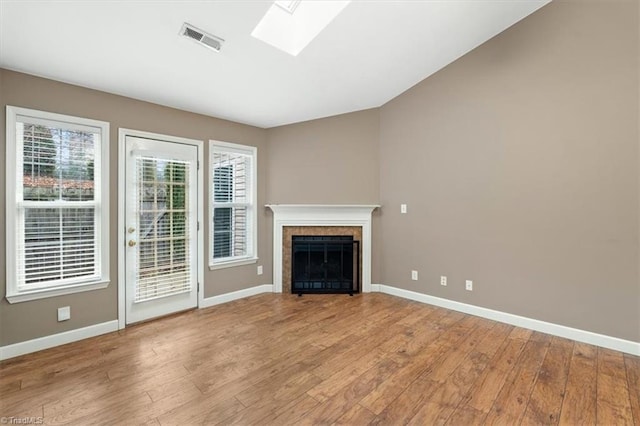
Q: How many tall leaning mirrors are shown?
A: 0